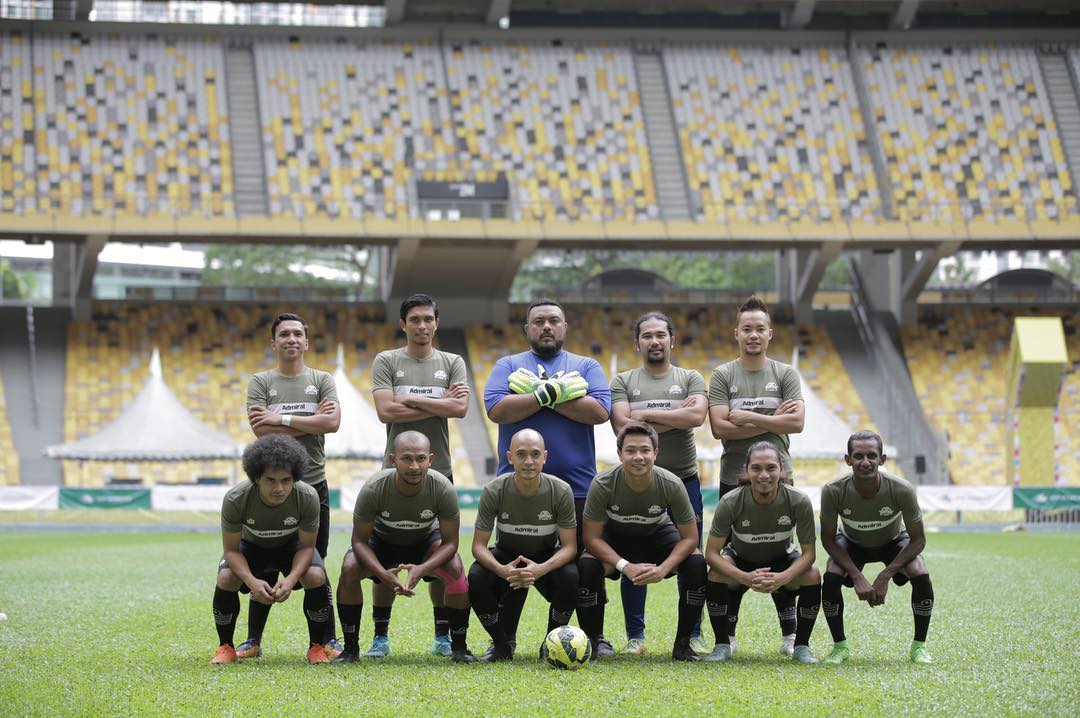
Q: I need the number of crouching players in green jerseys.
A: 6